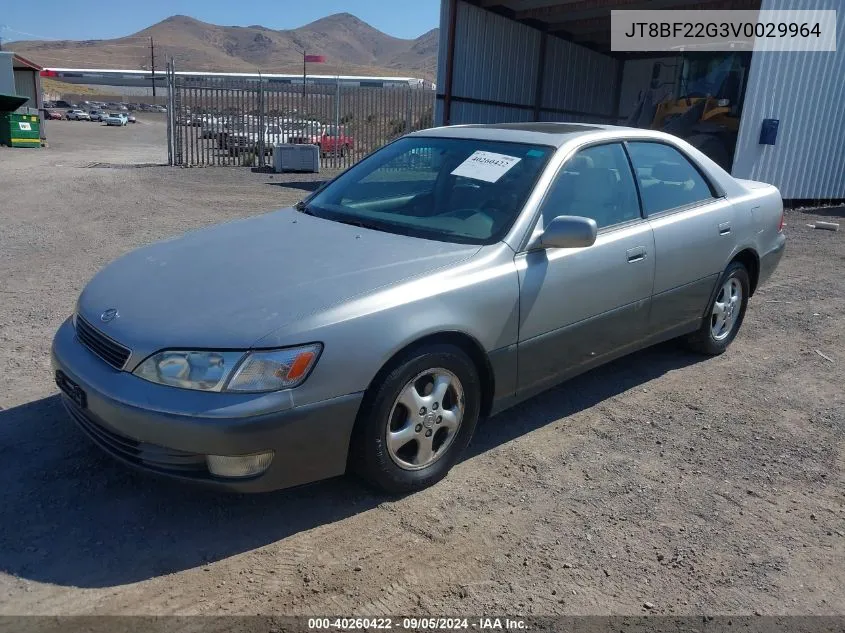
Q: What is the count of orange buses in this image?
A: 0